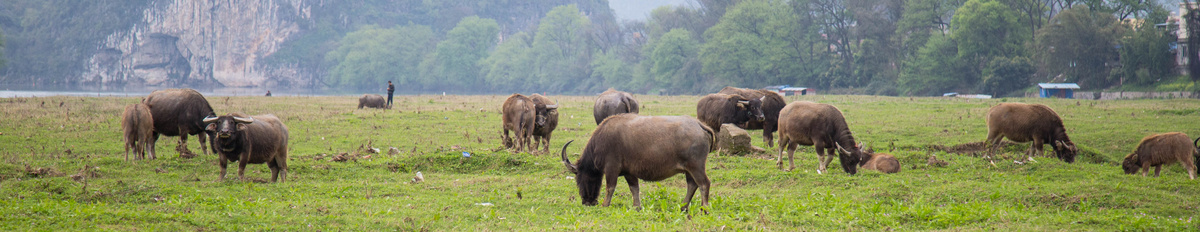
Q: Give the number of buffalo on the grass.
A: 14